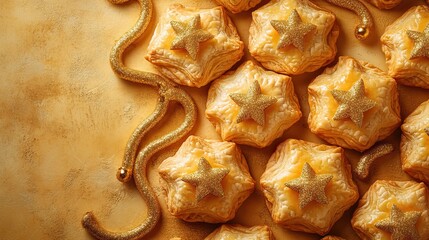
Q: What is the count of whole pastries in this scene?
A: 6